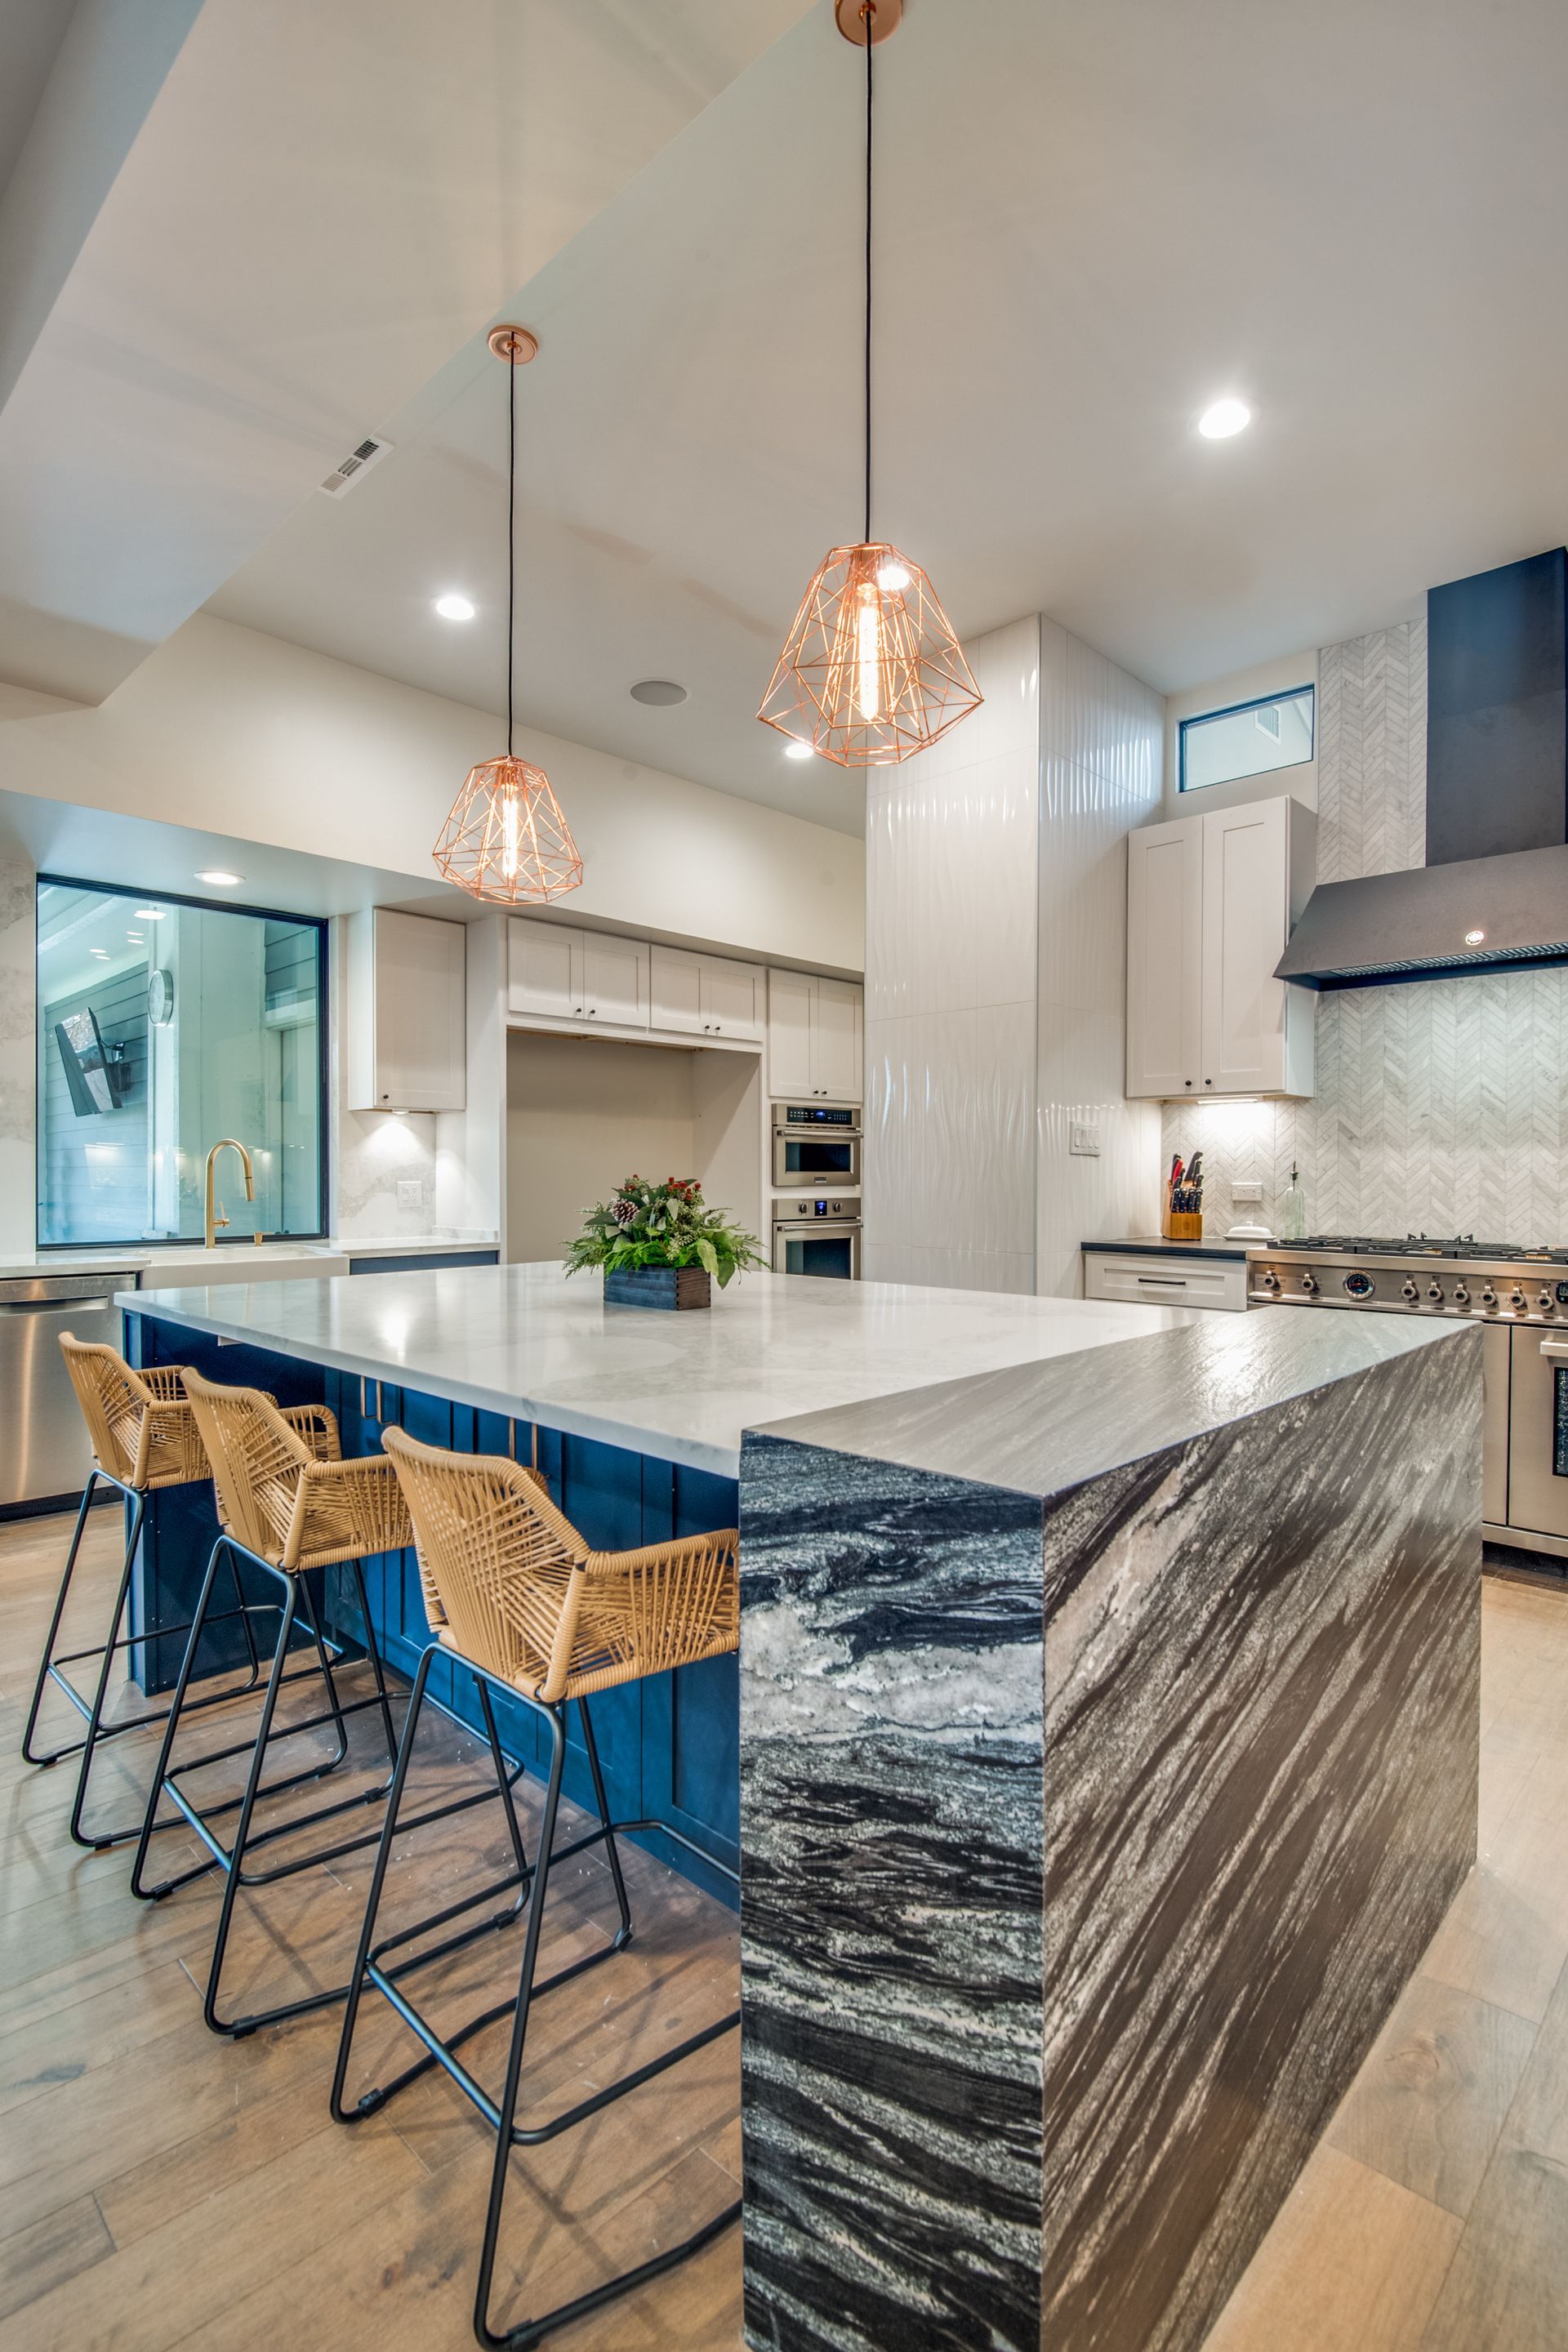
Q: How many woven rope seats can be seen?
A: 3